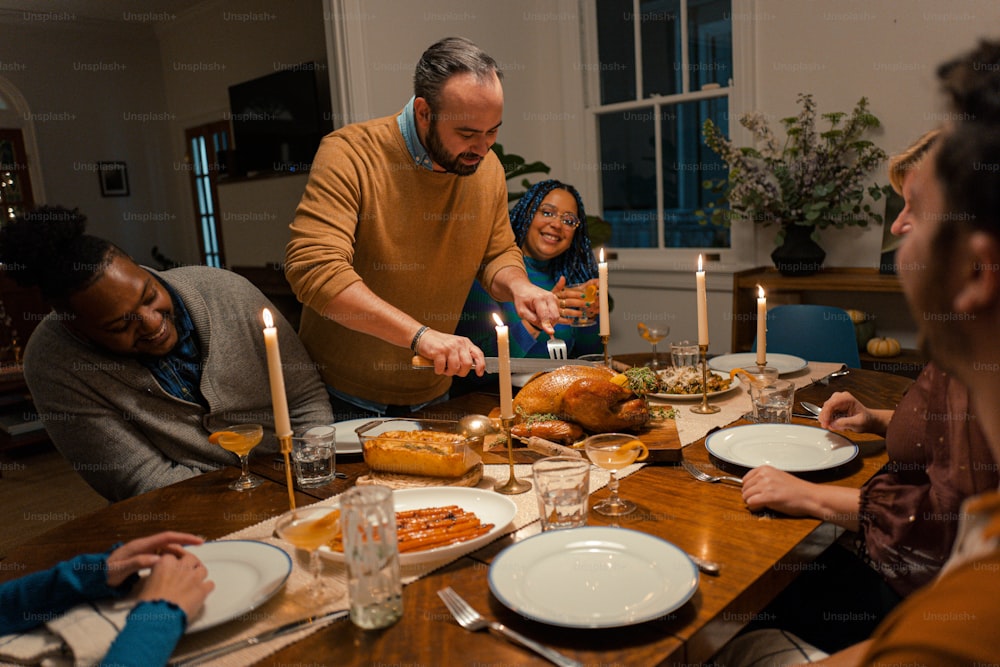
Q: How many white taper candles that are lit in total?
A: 5